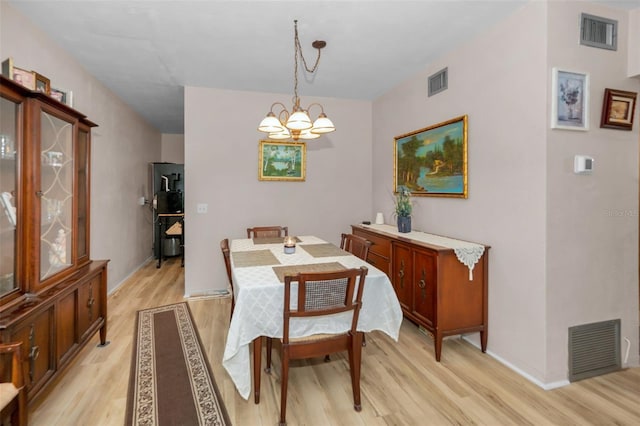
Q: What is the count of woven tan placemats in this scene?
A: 4